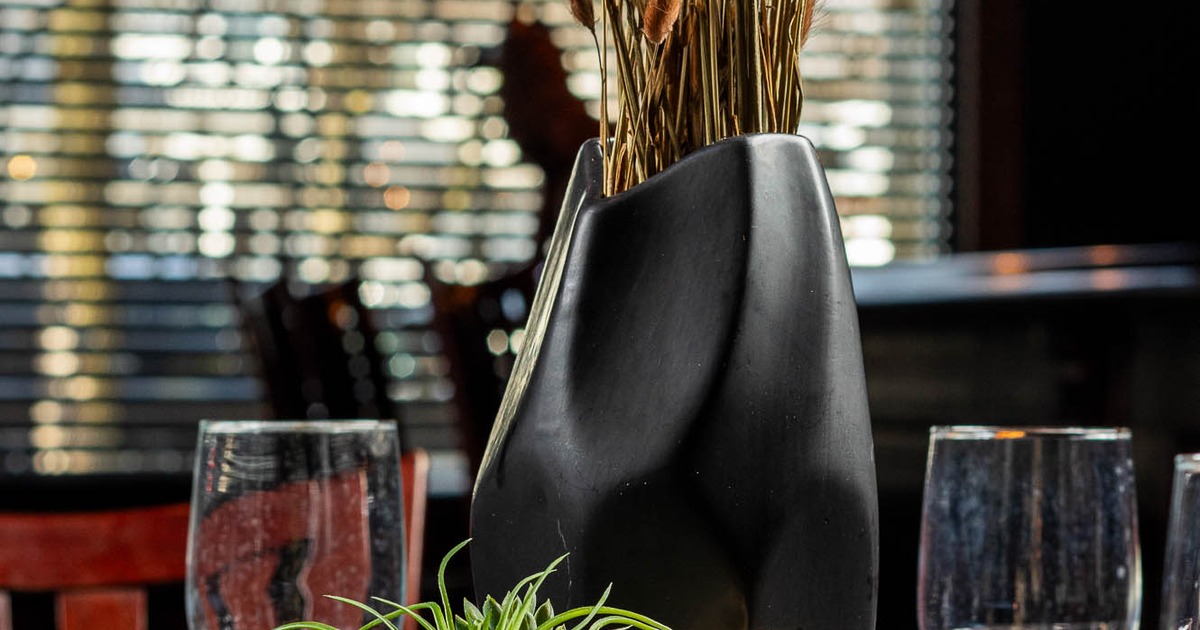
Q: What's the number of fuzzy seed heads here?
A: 3